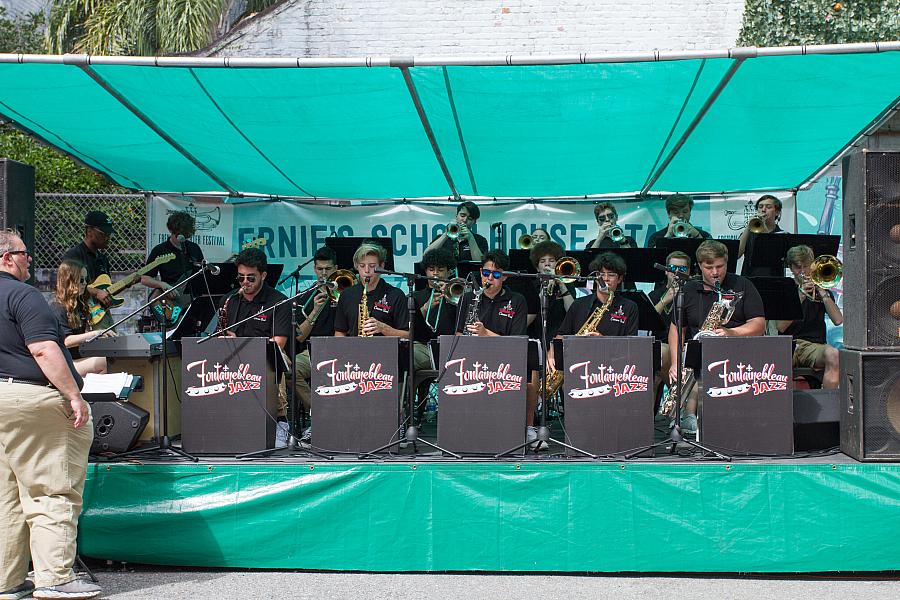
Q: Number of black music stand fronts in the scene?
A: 5